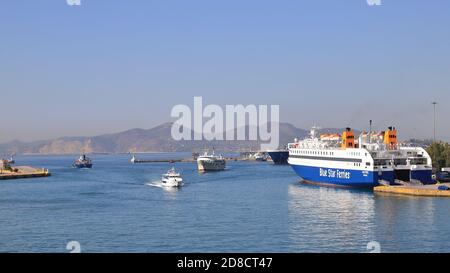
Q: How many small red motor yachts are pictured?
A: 0